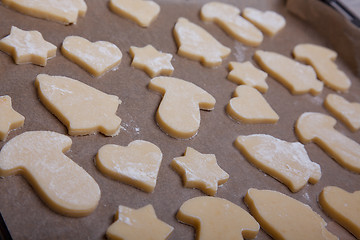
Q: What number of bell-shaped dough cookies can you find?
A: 6